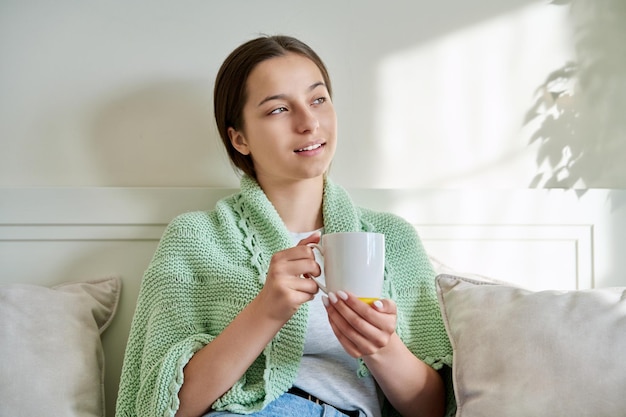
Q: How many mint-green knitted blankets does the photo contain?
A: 1